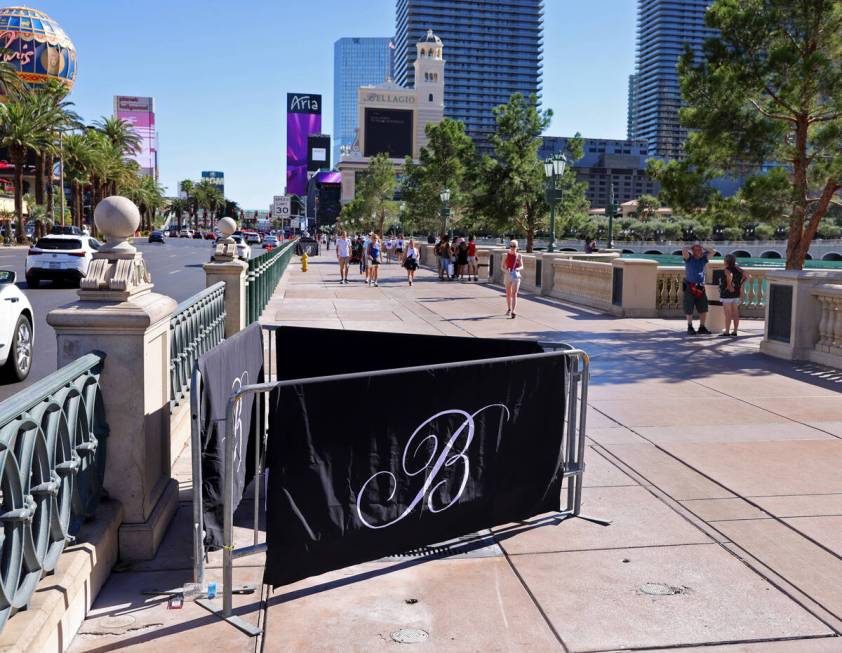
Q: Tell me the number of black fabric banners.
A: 3